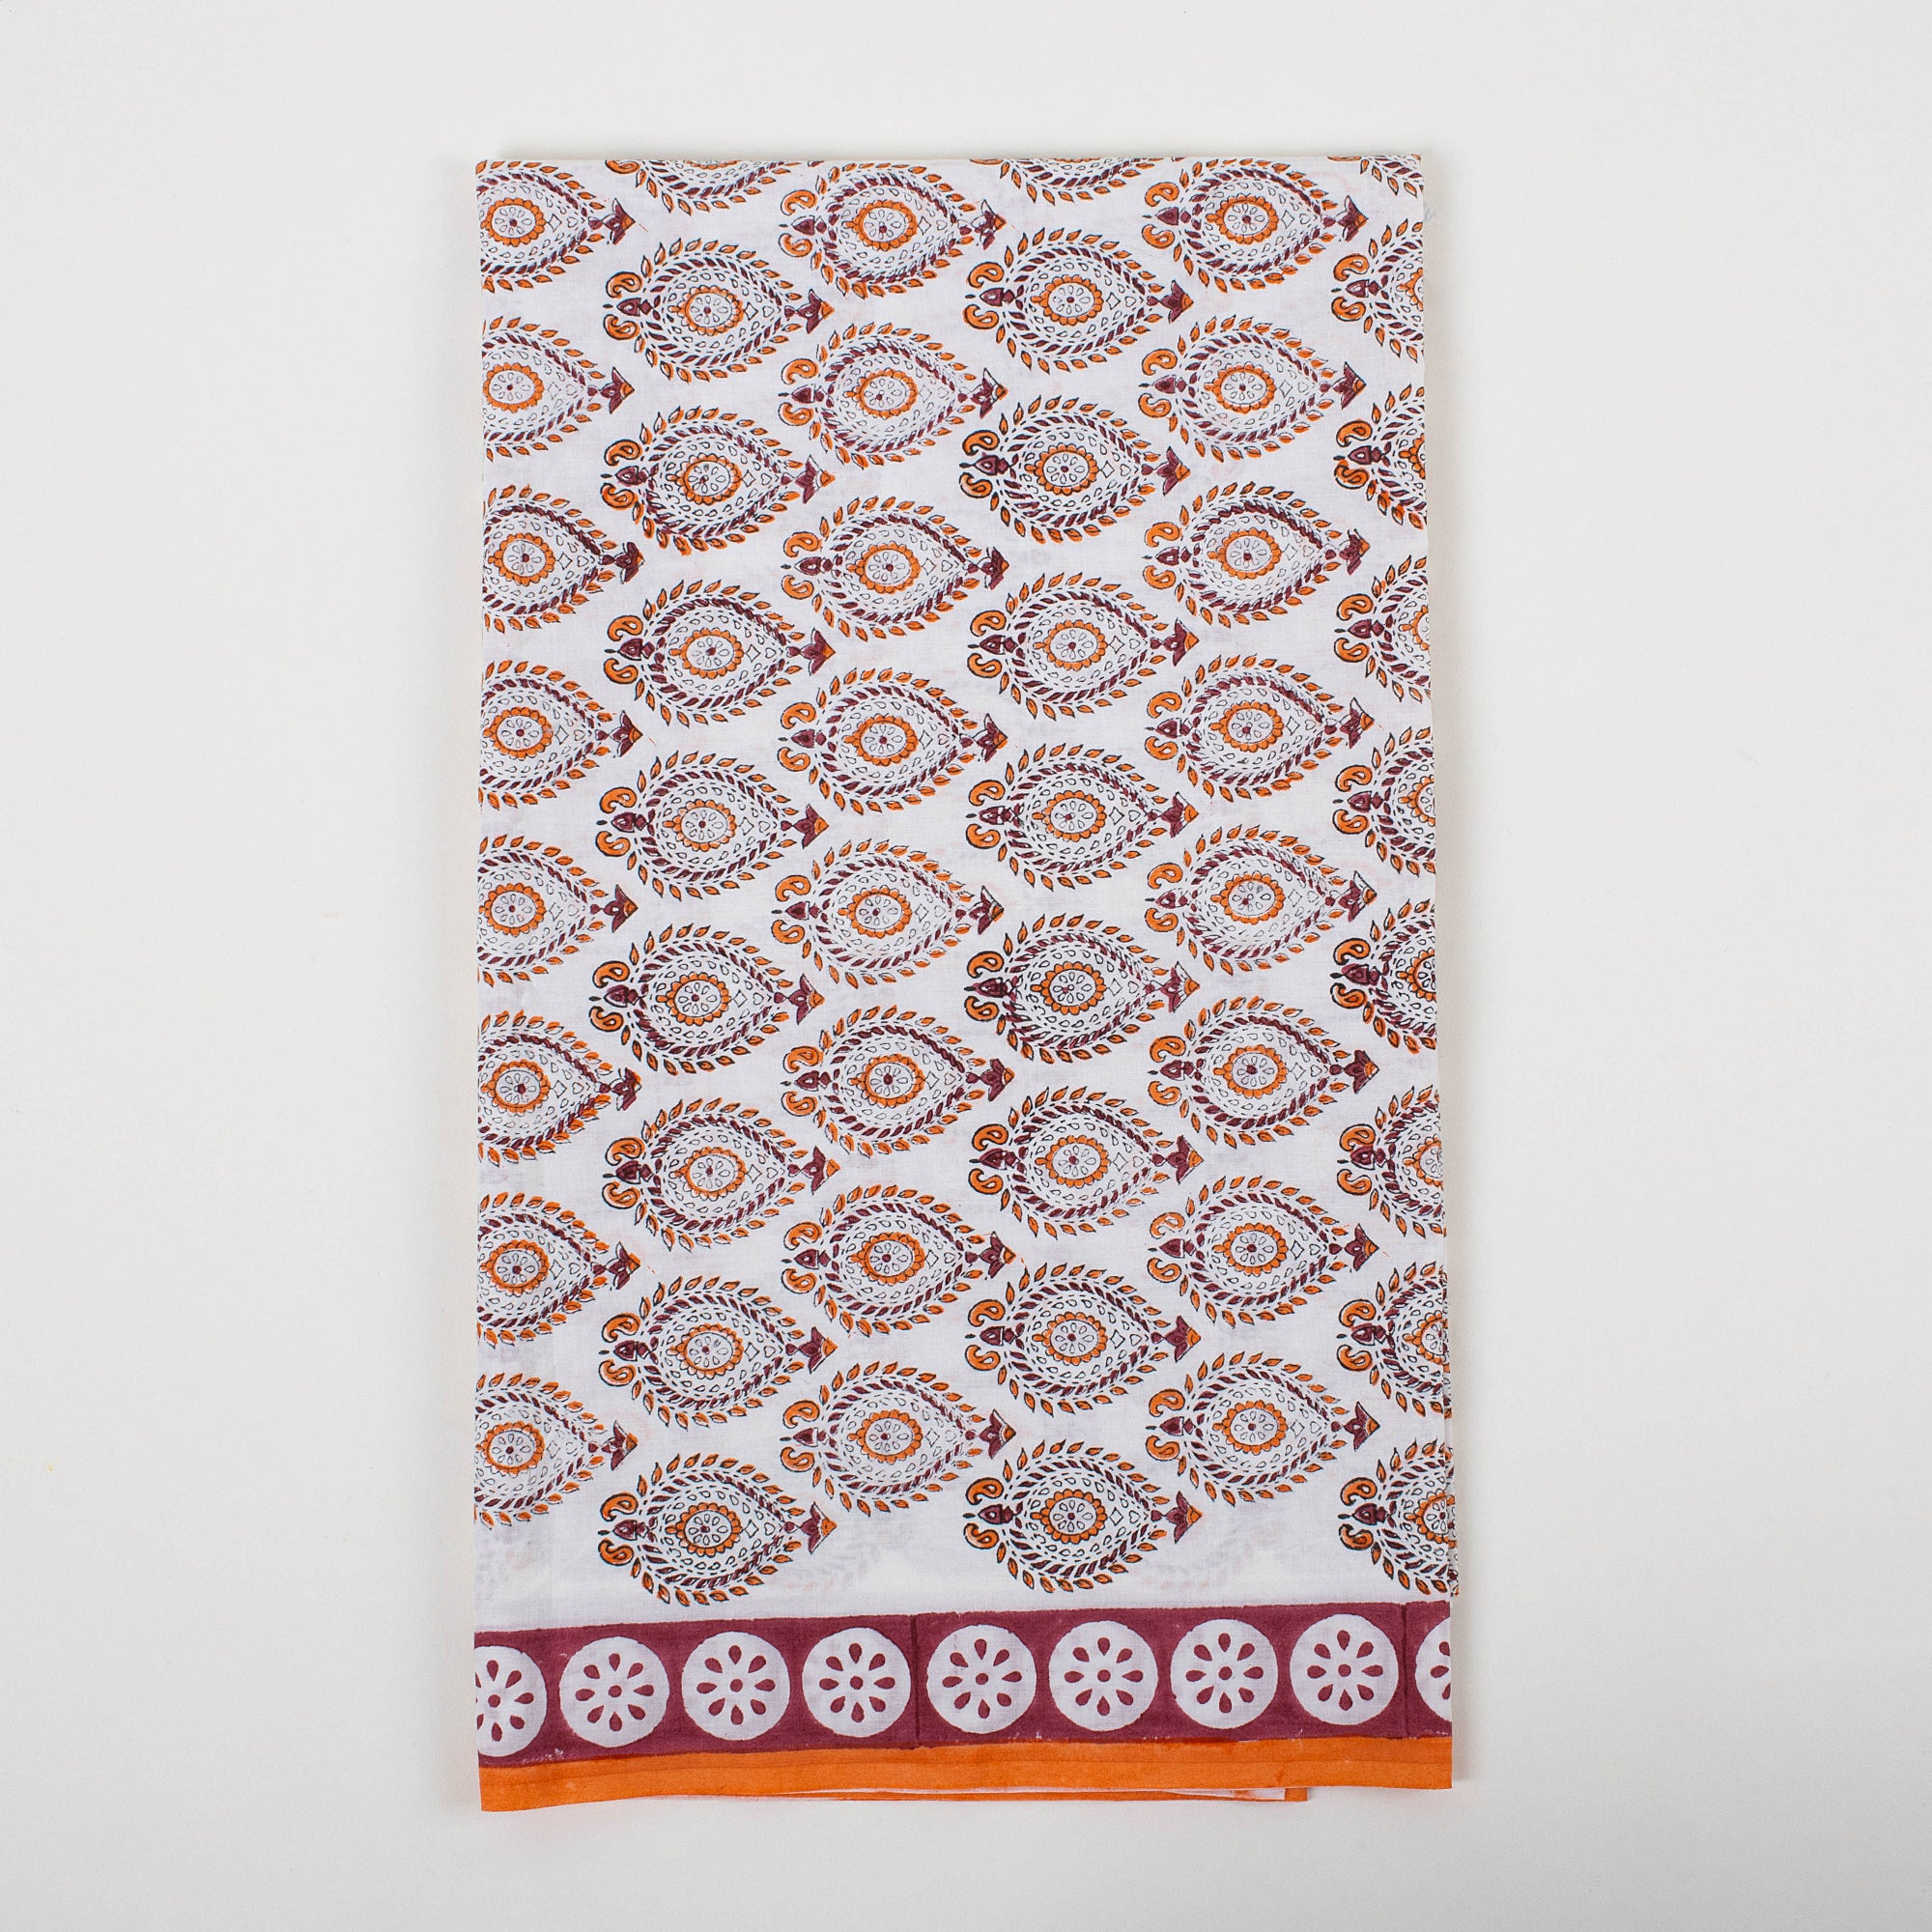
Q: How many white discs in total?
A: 9